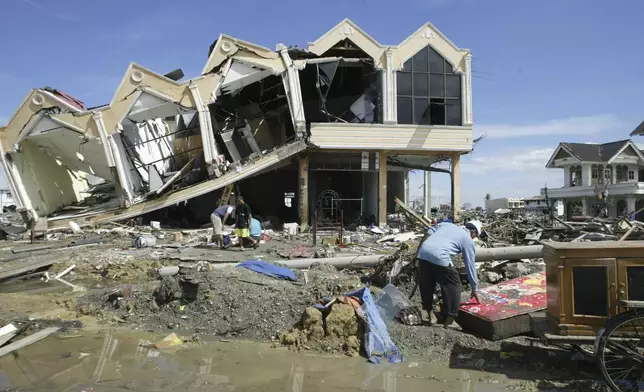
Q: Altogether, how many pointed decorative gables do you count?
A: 5